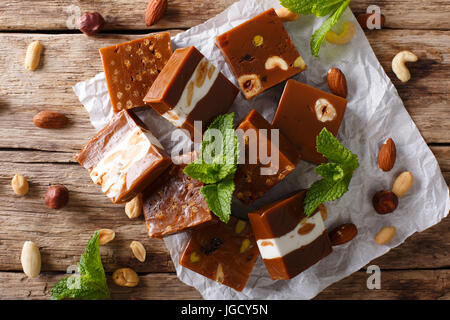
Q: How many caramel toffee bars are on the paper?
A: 9